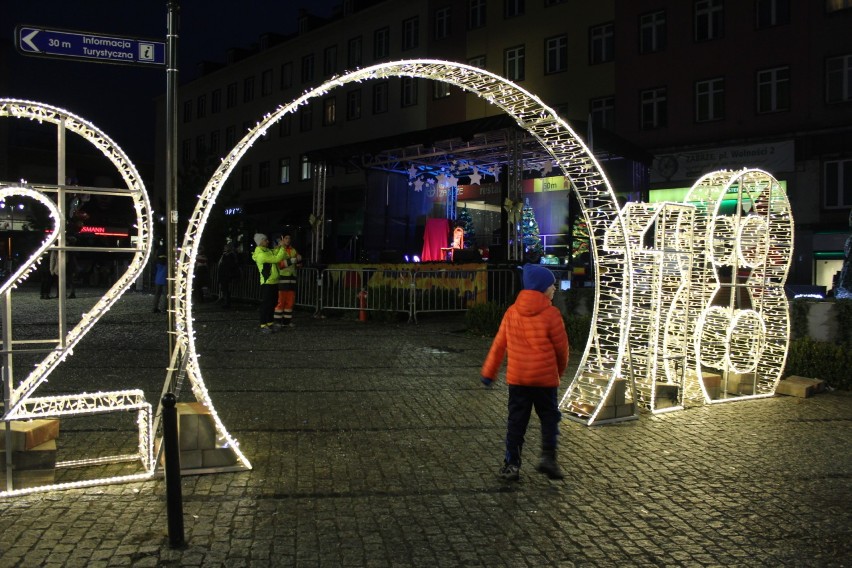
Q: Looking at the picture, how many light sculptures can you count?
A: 4